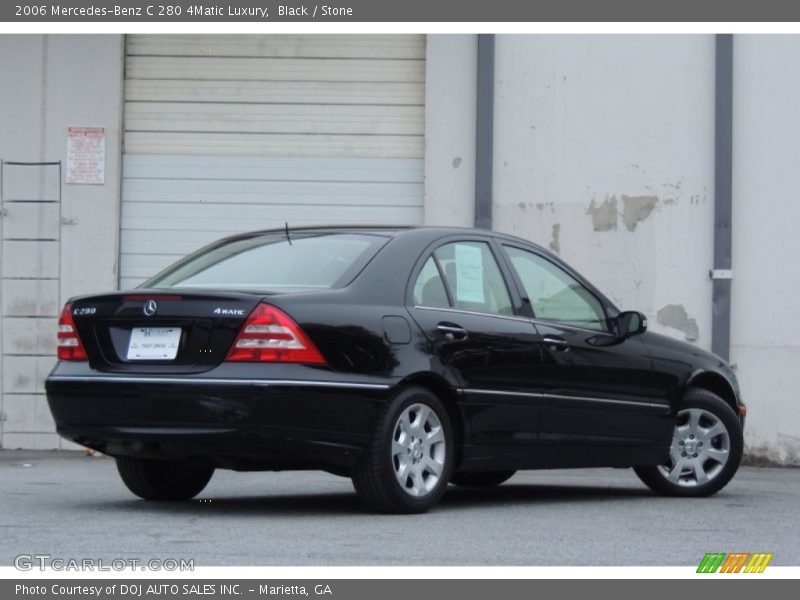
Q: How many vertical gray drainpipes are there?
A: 2